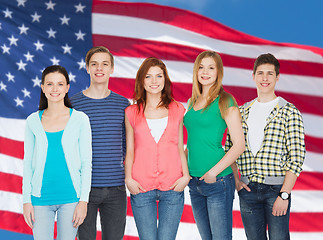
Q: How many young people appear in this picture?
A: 5